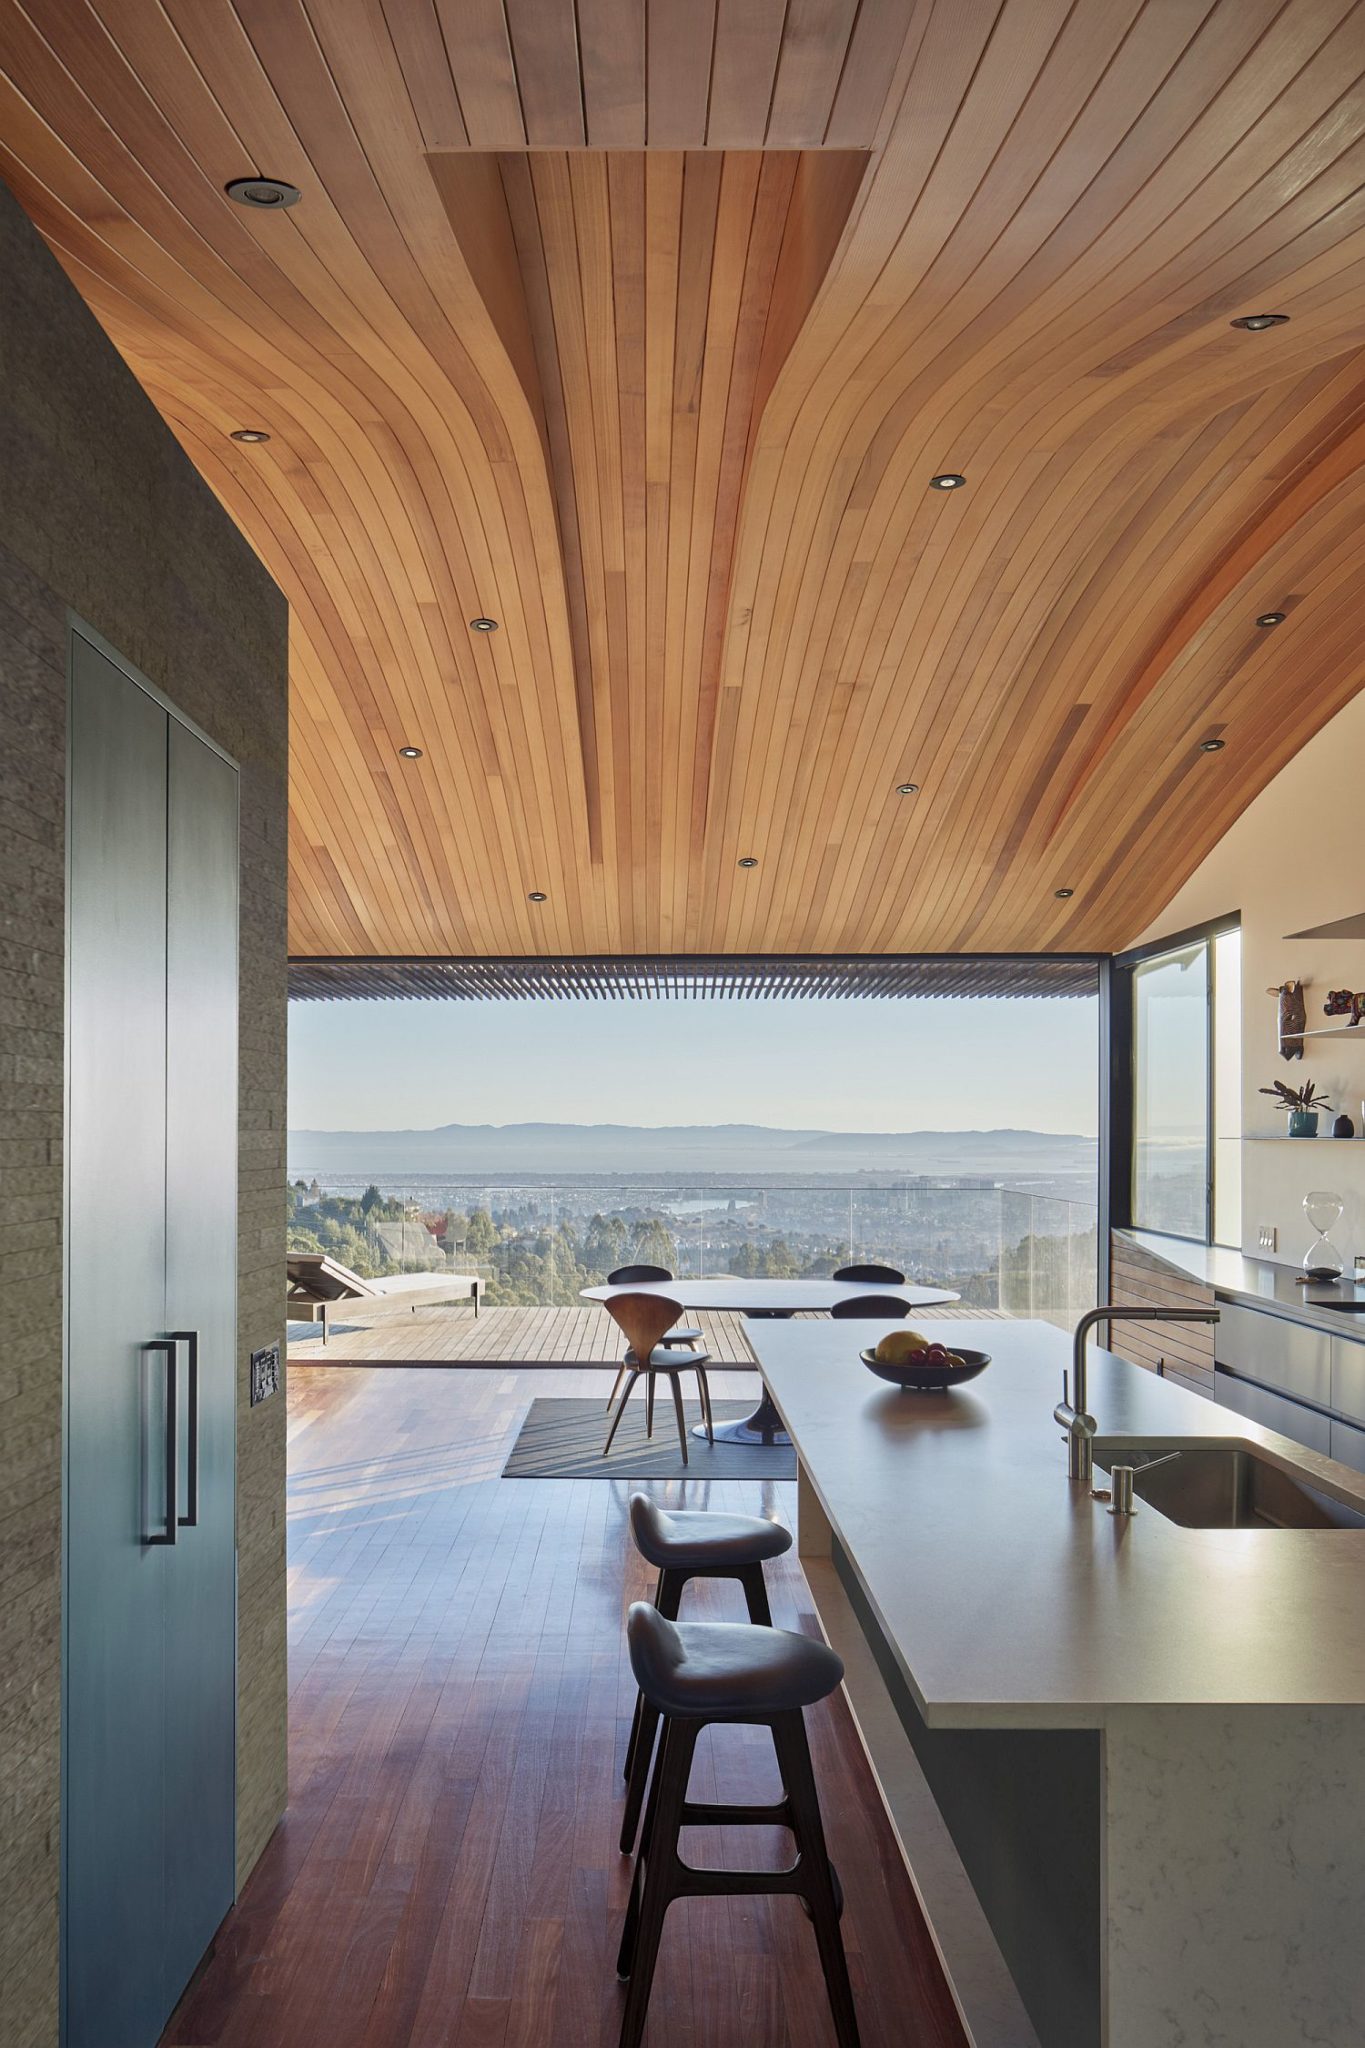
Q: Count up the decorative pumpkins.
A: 0